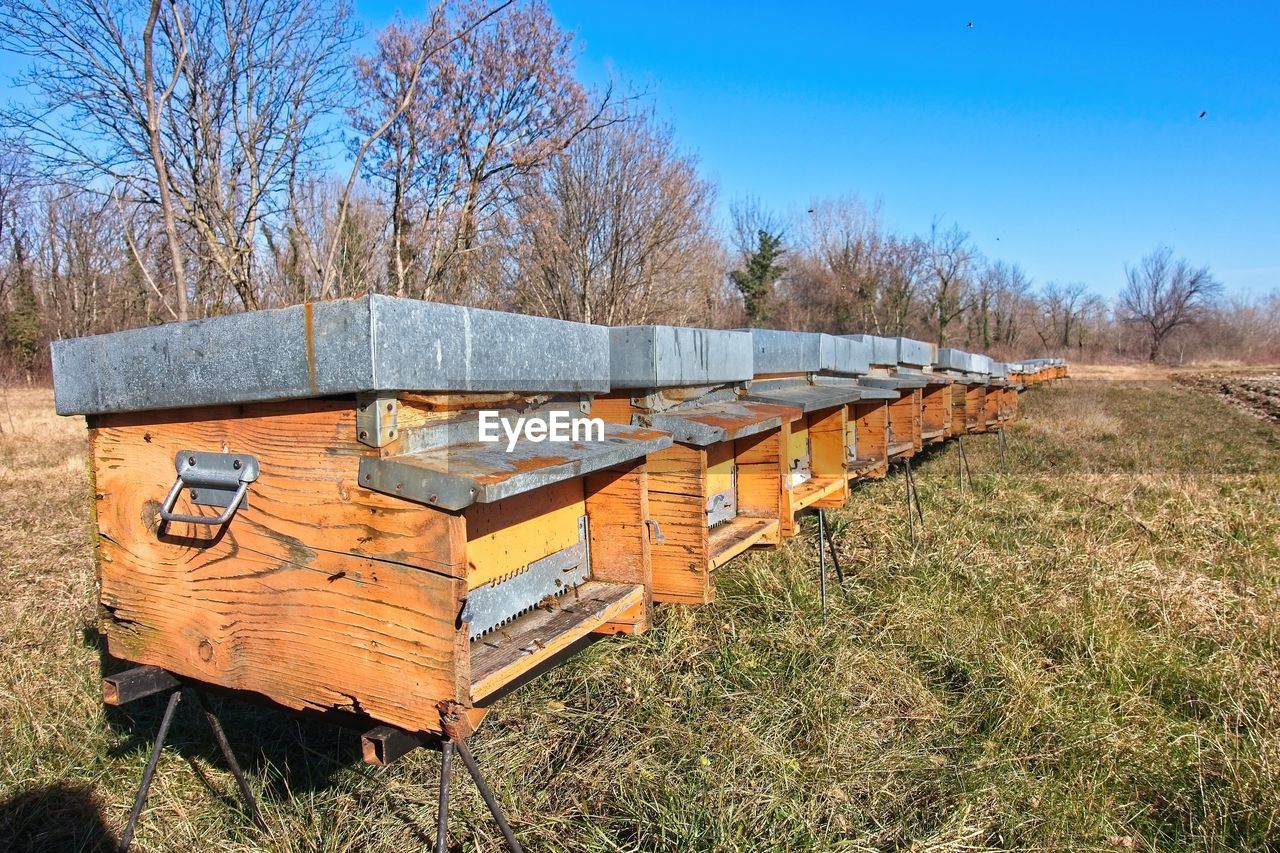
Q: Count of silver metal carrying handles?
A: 1